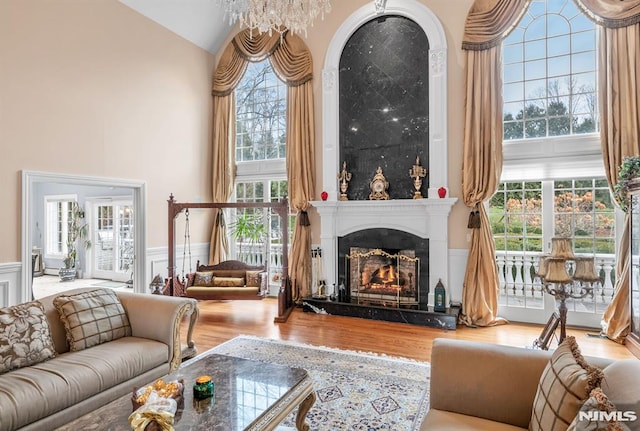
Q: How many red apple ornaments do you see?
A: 2